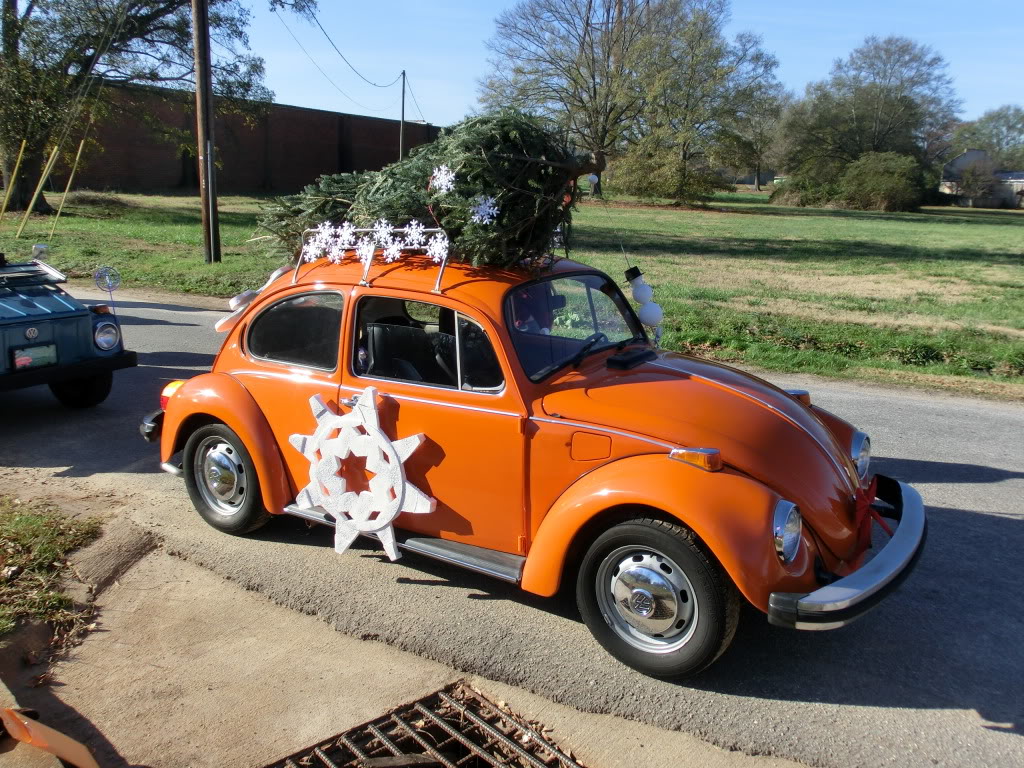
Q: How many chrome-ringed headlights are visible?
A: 3